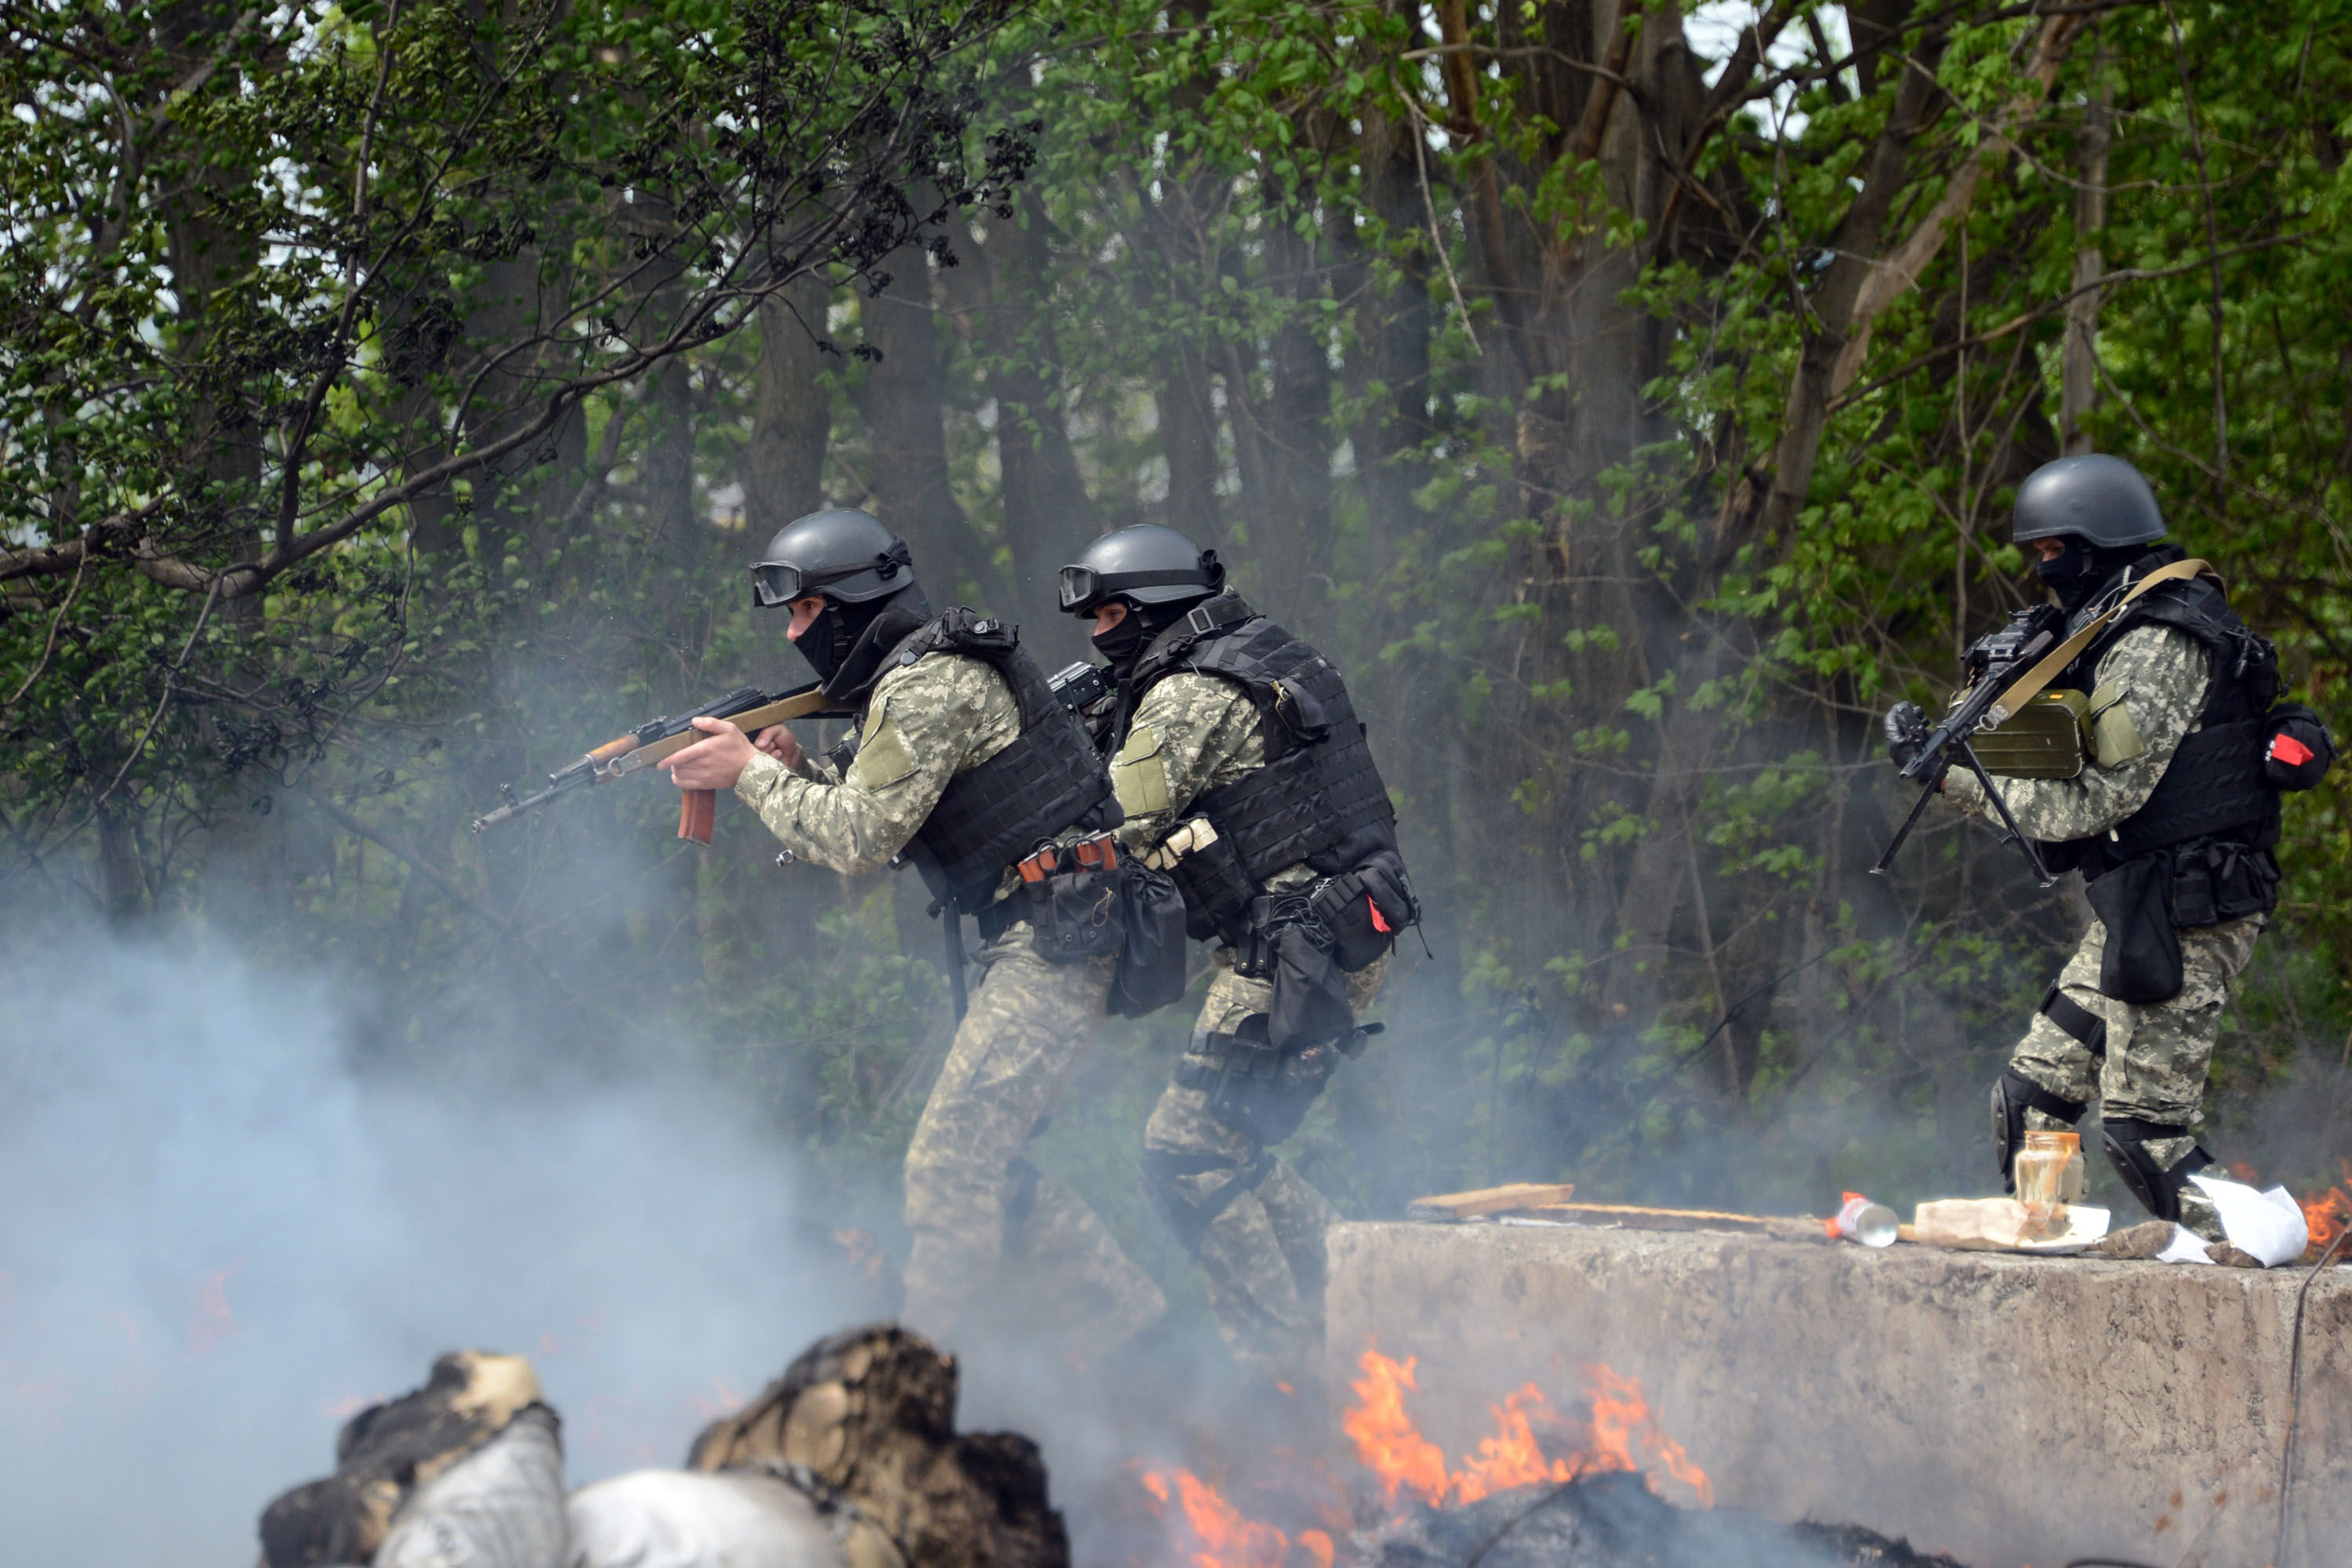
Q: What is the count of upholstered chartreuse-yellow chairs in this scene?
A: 0